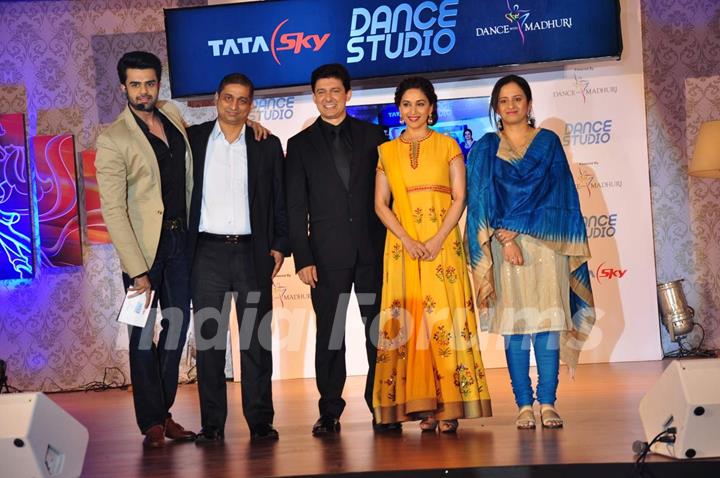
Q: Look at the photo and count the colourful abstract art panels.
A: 3